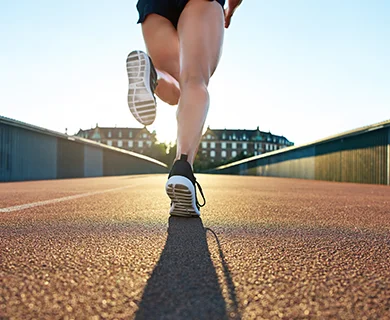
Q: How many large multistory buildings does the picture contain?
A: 2